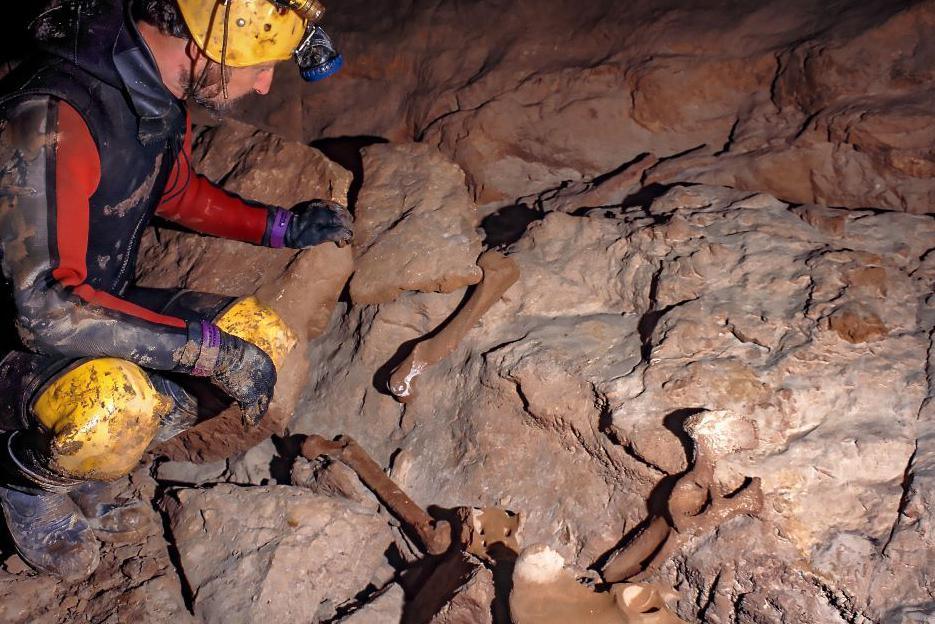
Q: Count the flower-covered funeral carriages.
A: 0